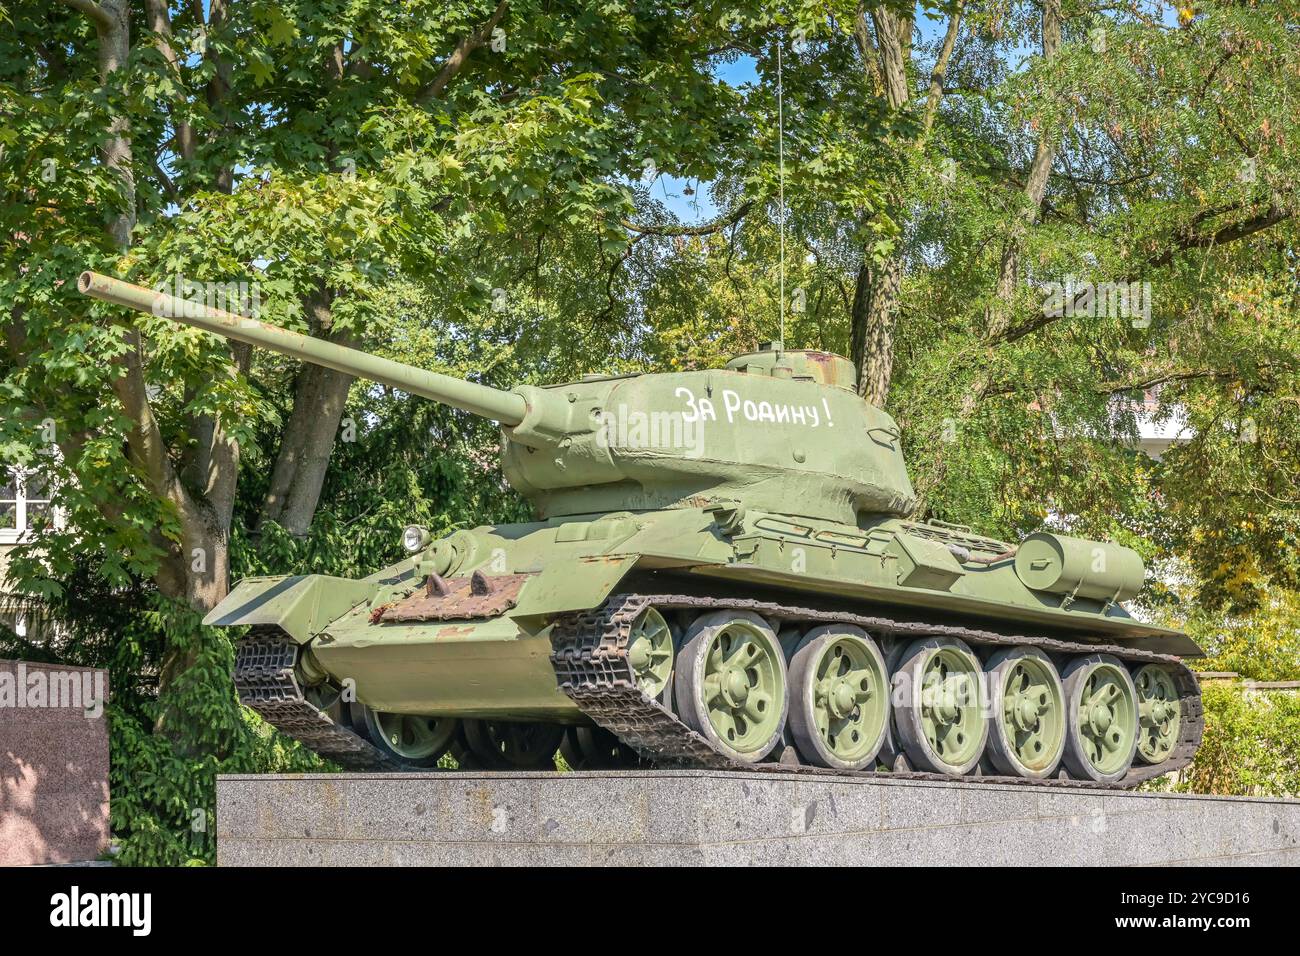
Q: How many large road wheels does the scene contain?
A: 5